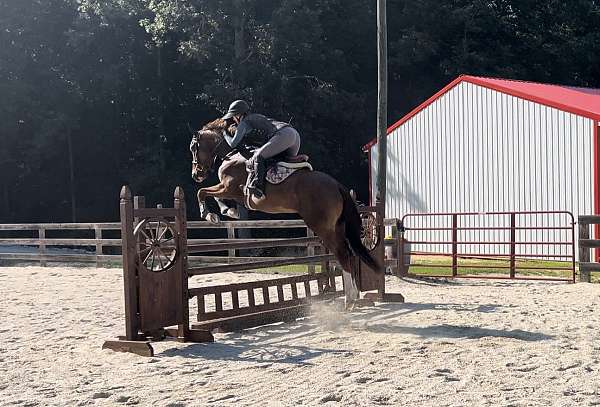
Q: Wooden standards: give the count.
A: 2